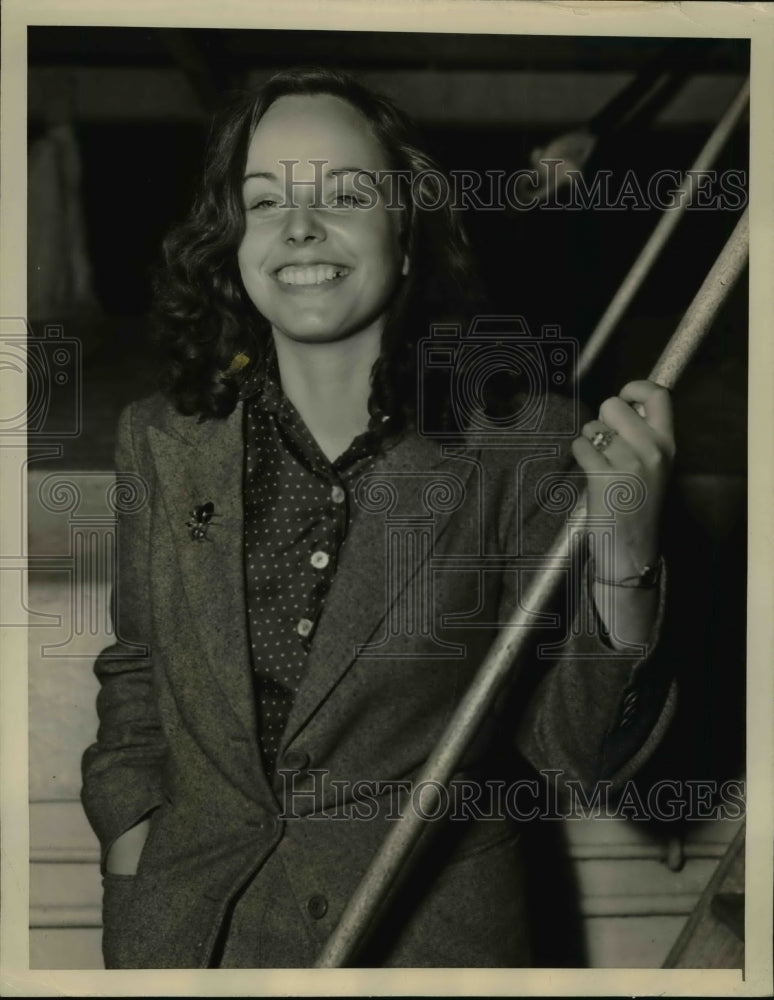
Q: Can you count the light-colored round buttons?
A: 3